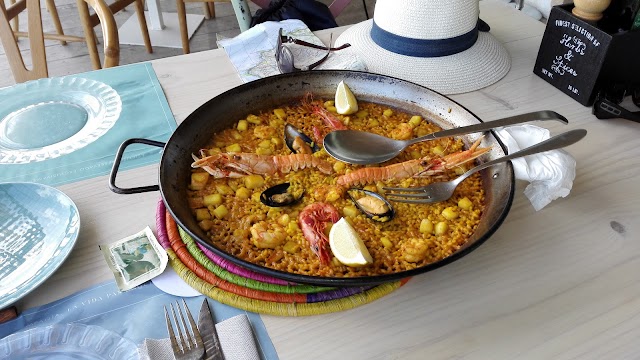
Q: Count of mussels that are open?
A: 3